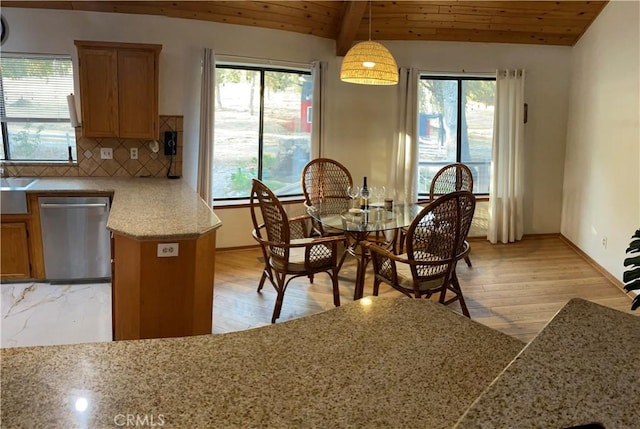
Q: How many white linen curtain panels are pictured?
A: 4